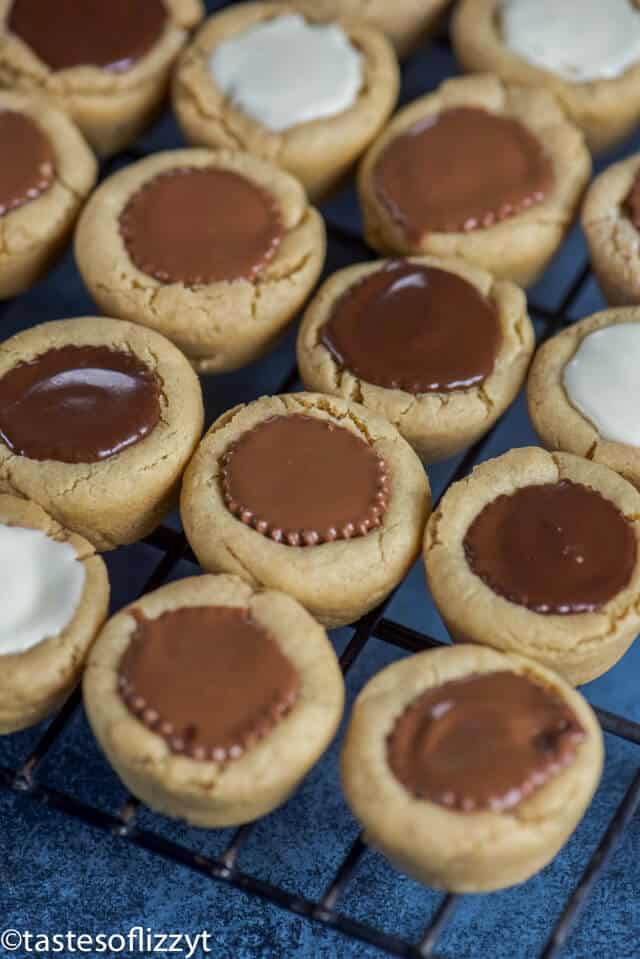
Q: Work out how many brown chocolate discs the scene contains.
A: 11